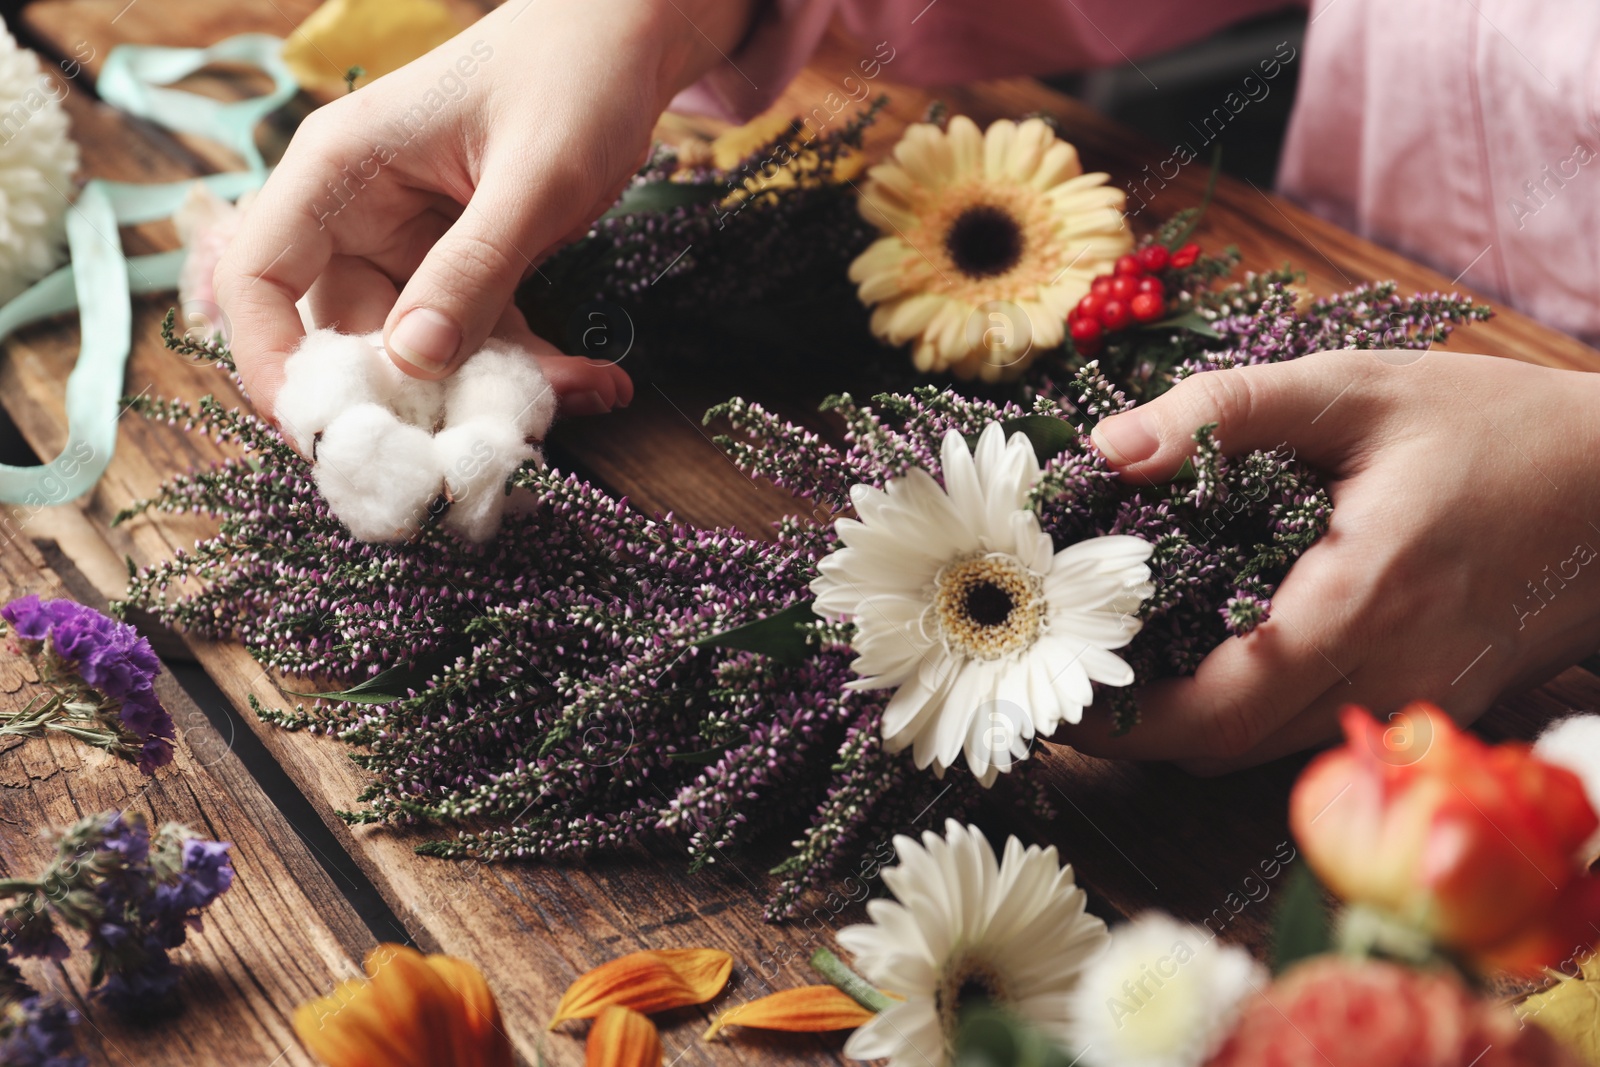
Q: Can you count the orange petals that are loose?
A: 3